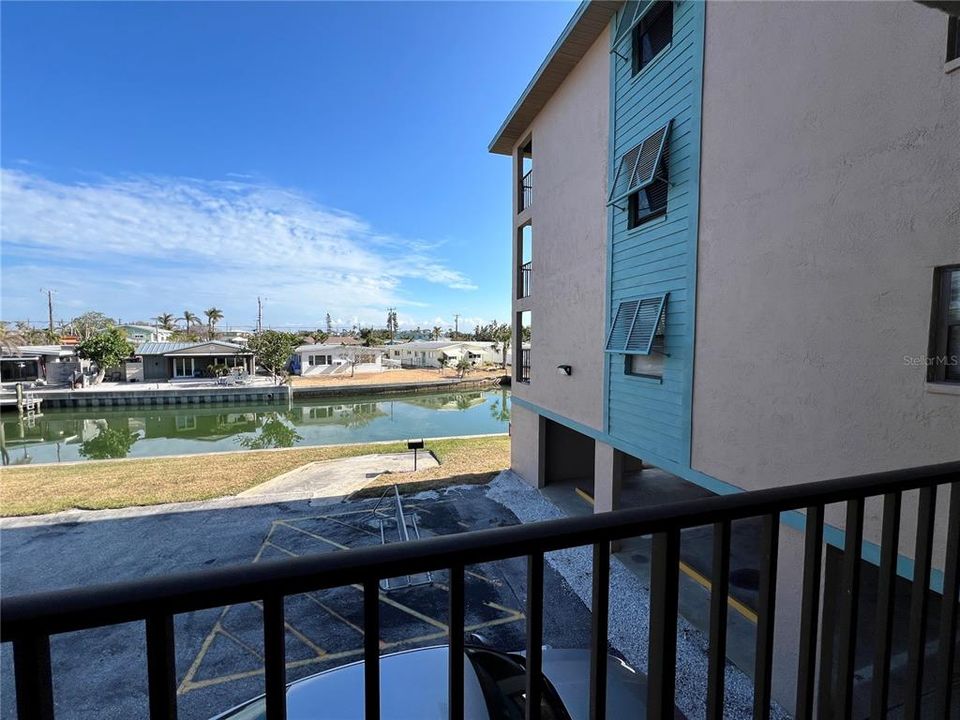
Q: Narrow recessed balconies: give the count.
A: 3